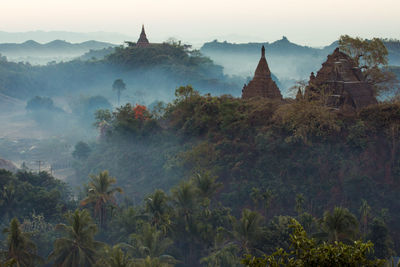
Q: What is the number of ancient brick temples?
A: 3